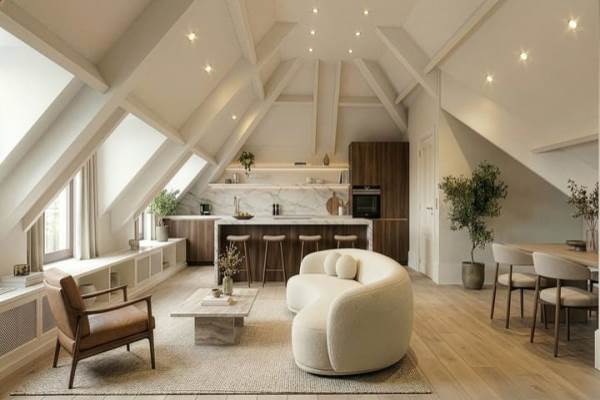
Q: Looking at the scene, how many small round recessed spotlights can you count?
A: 12